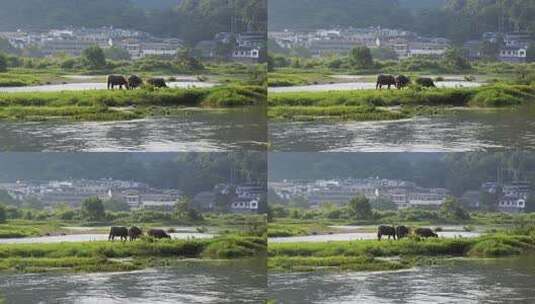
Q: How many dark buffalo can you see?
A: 12